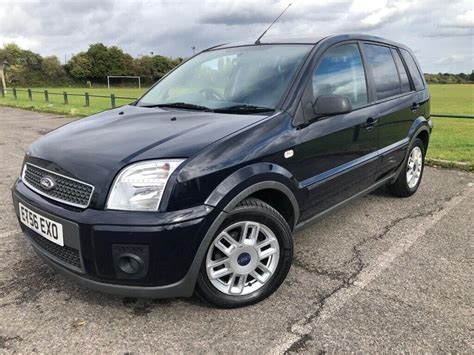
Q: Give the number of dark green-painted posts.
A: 7